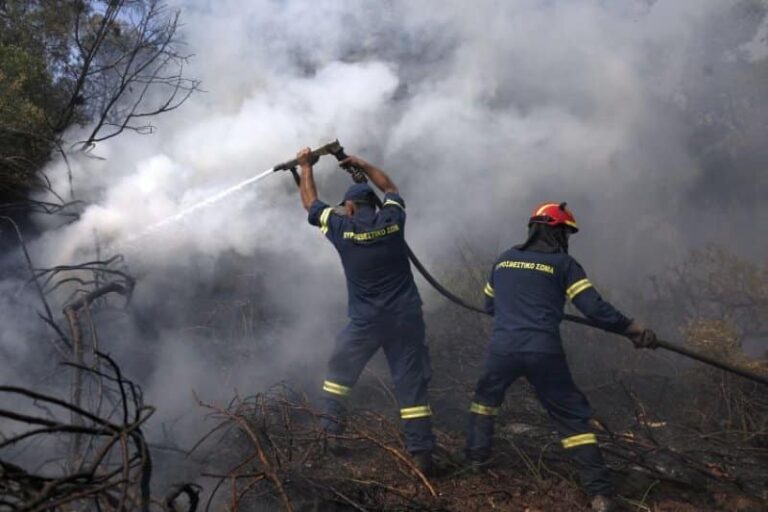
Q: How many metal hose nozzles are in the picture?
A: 1